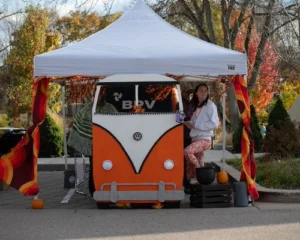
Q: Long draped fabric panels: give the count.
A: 2